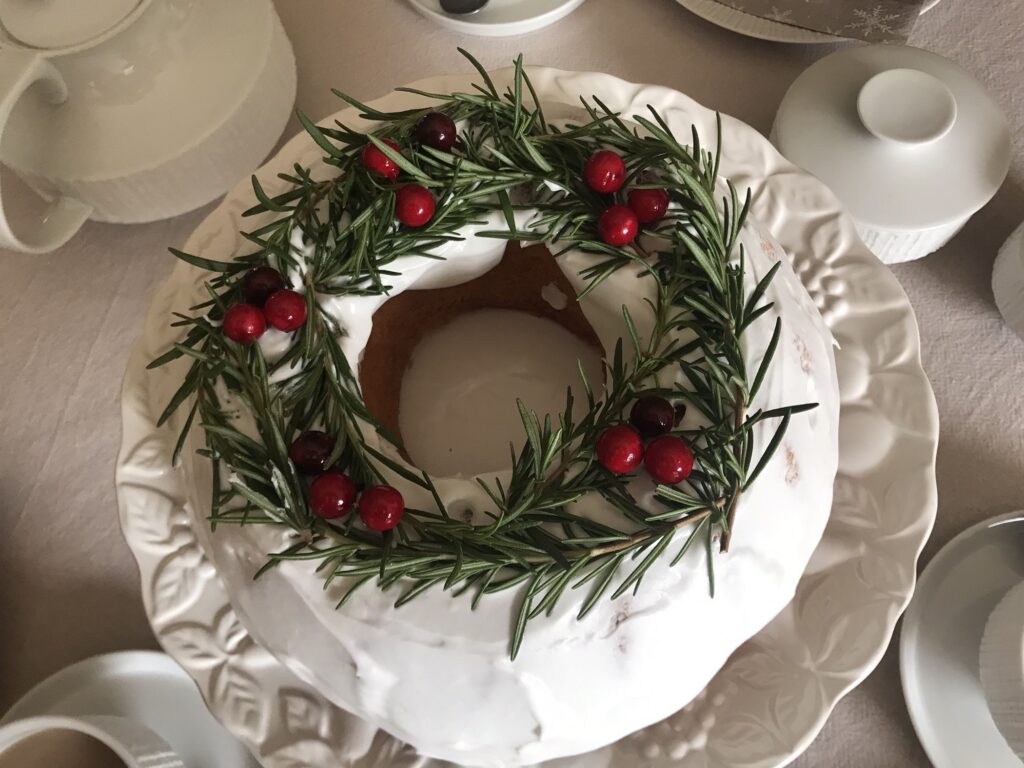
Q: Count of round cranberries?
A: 15